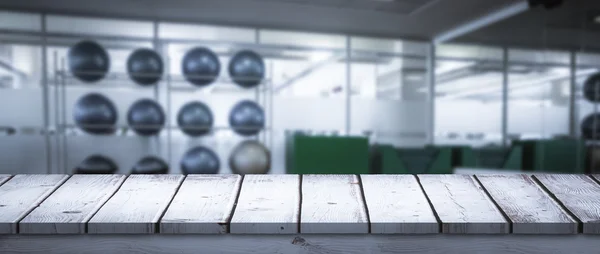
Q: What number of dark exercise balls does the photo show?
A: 13